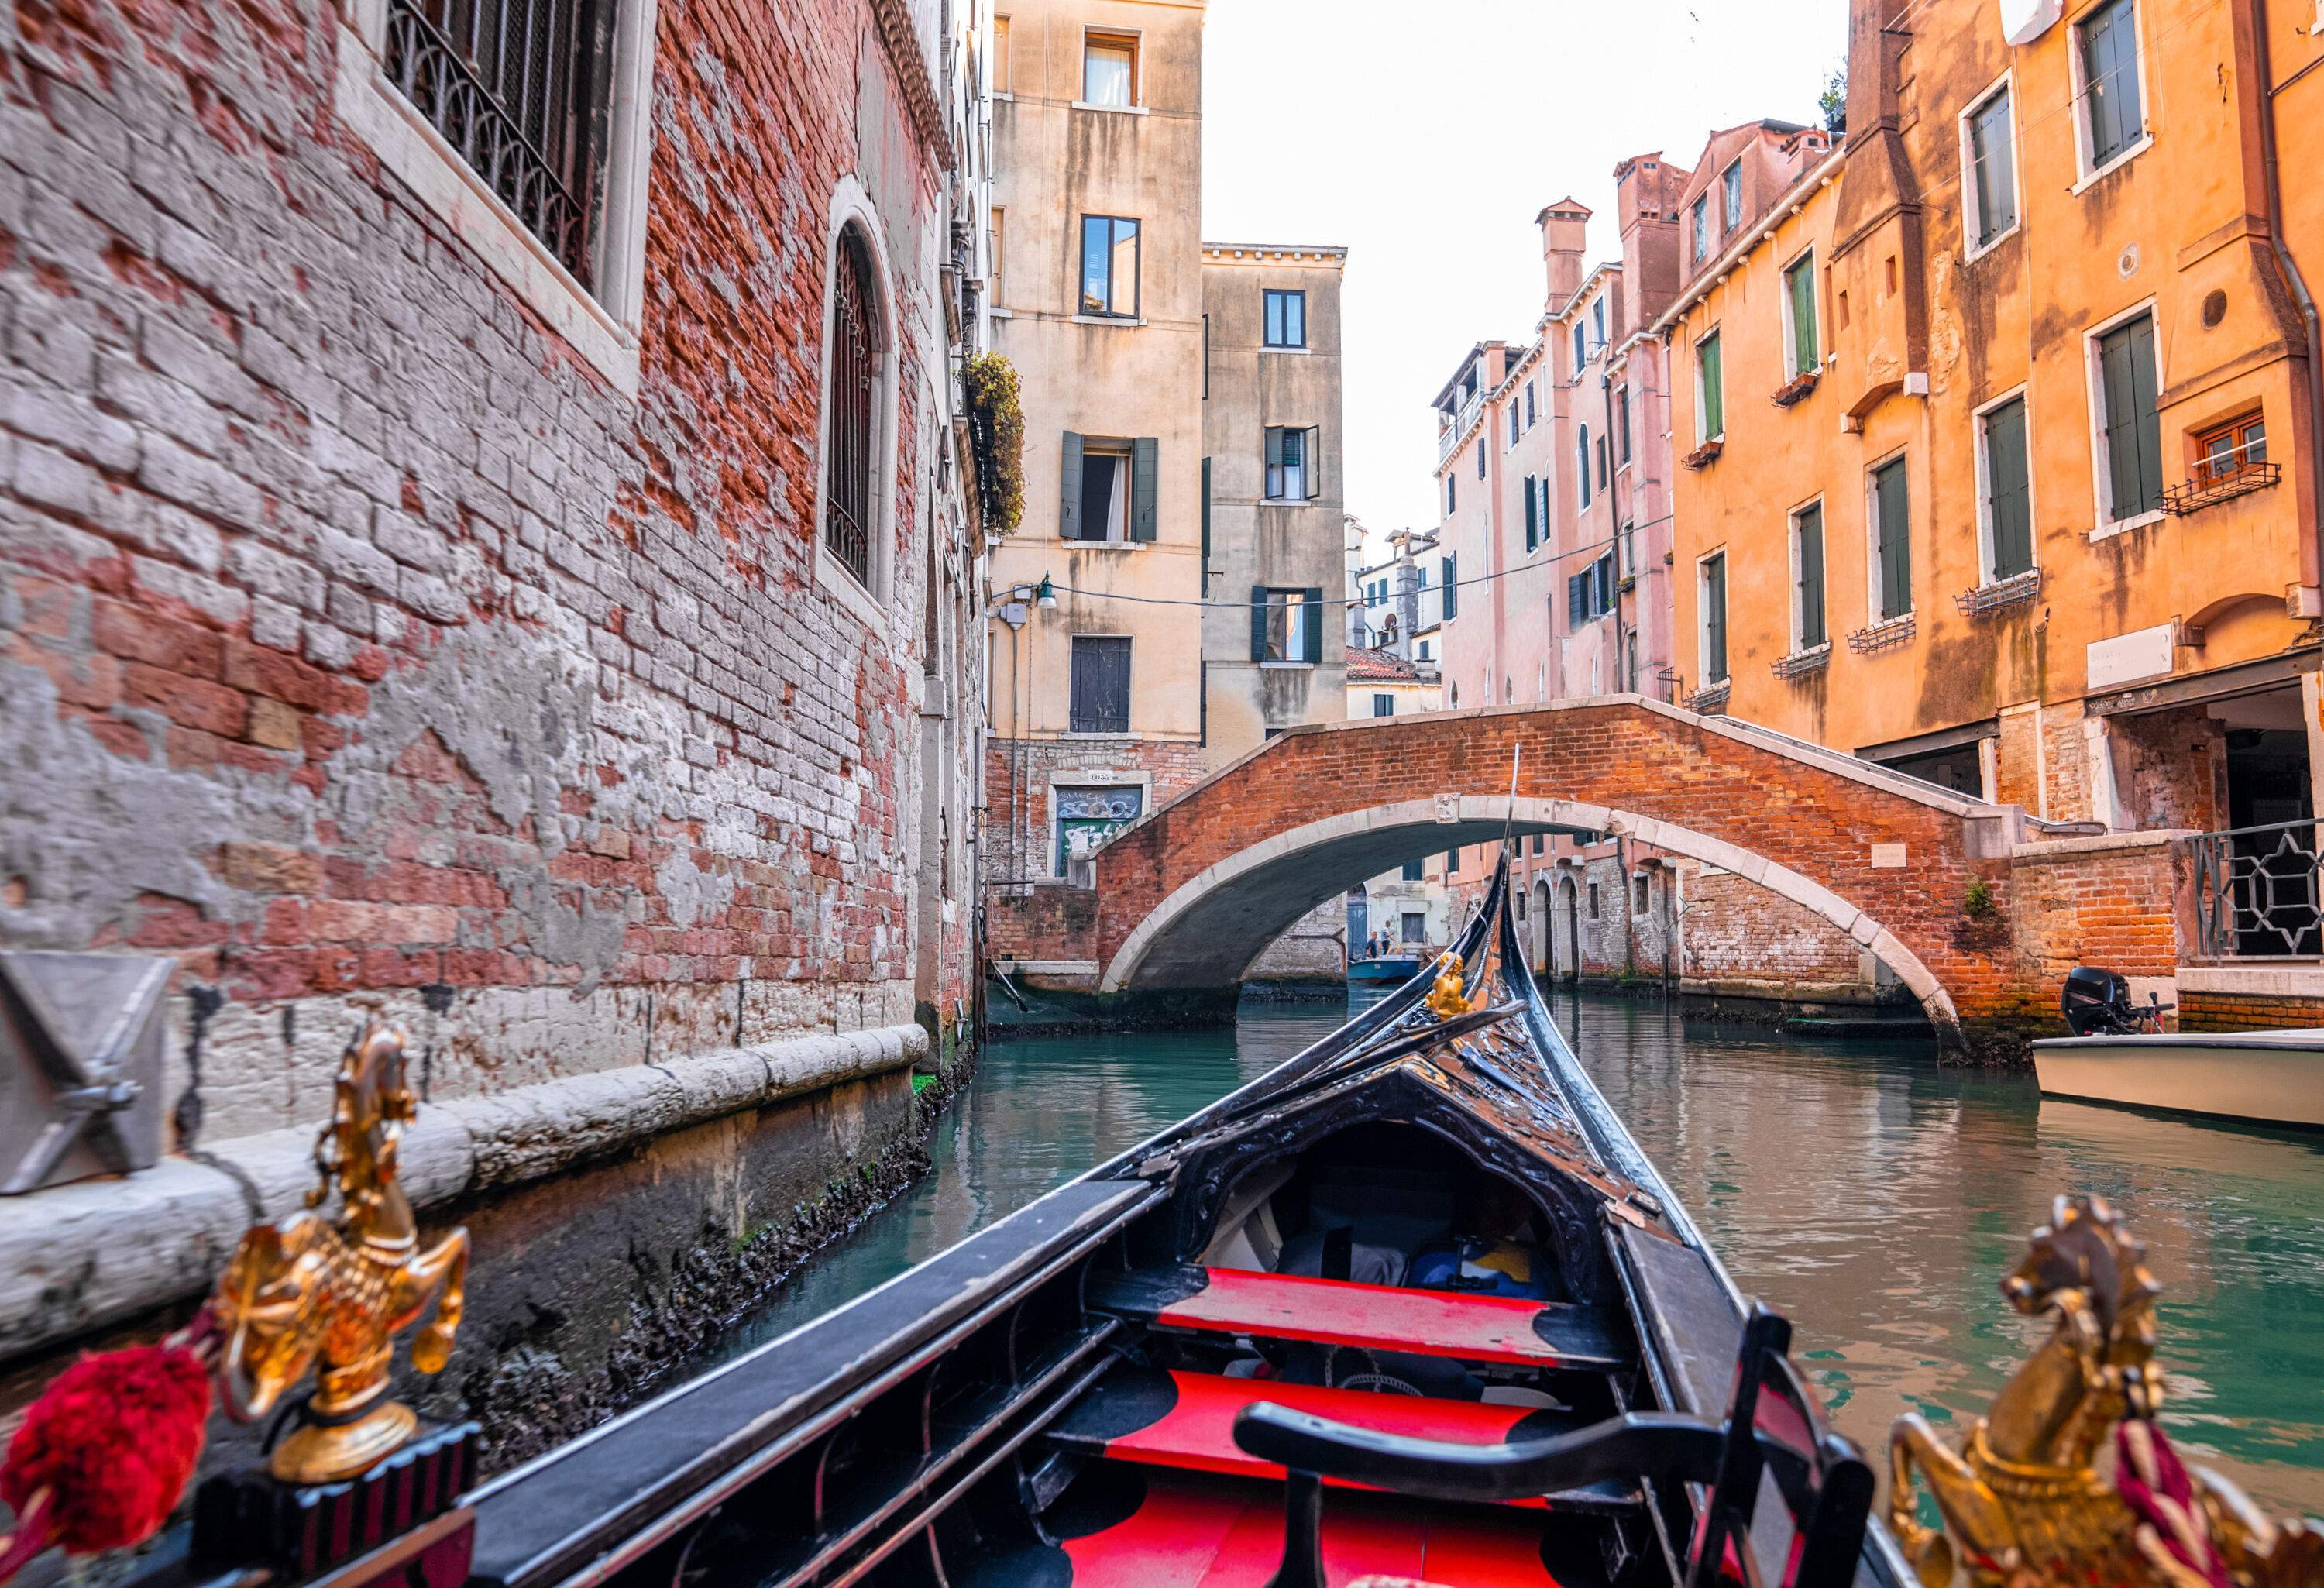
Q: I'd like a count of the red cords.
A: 2